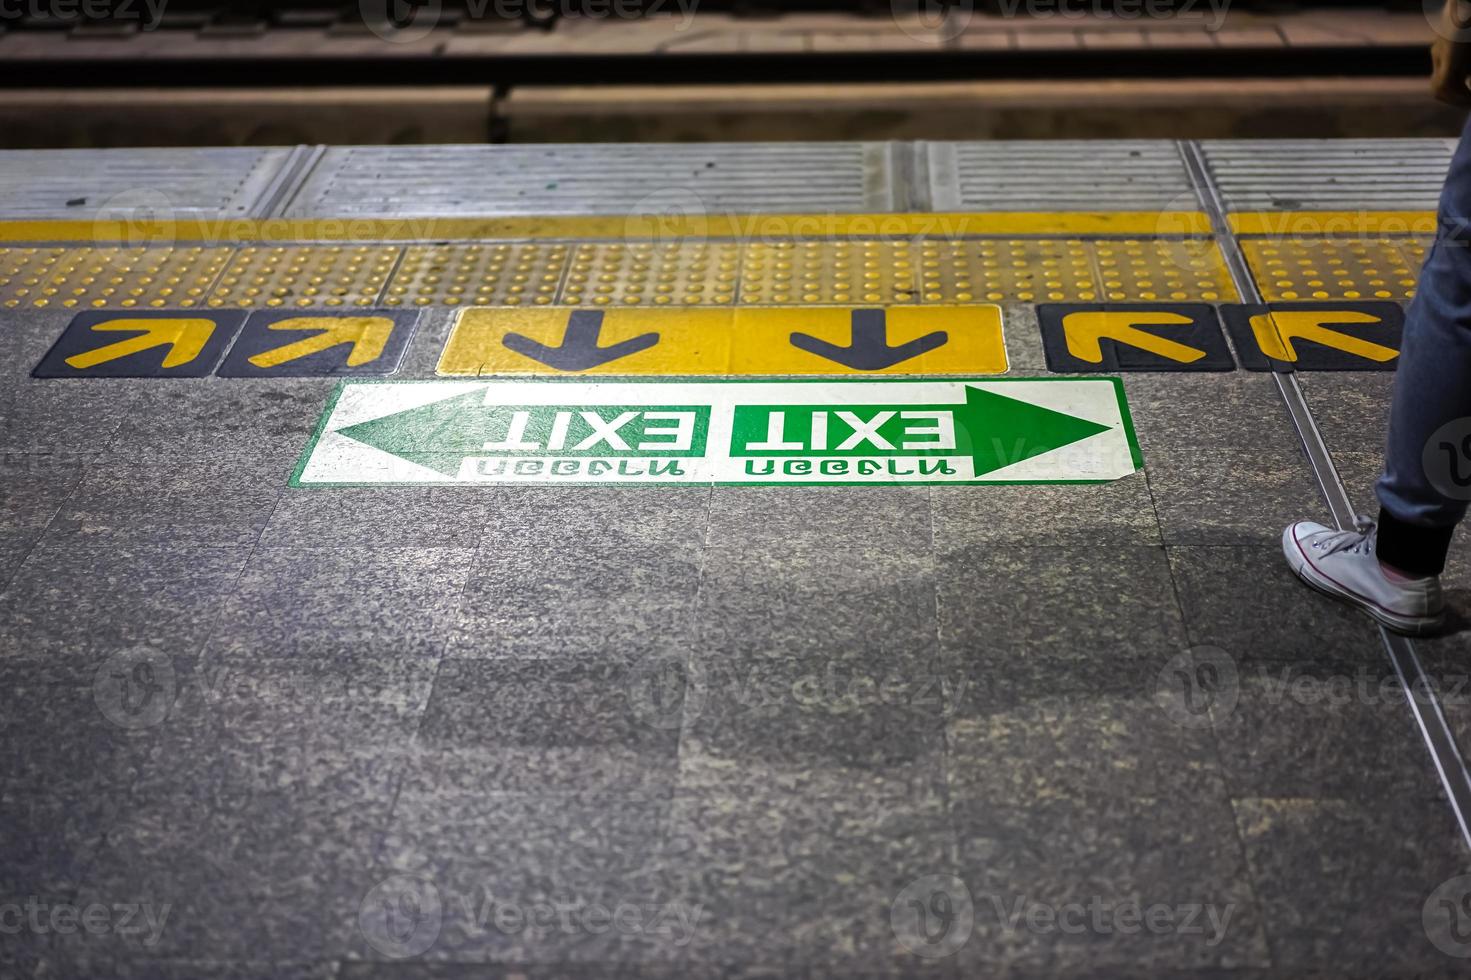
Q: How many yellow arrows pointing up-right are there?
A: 2